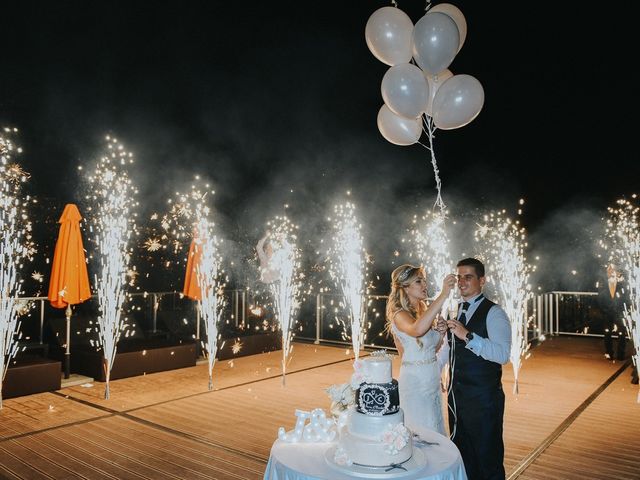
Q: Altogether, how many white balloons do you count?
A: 7